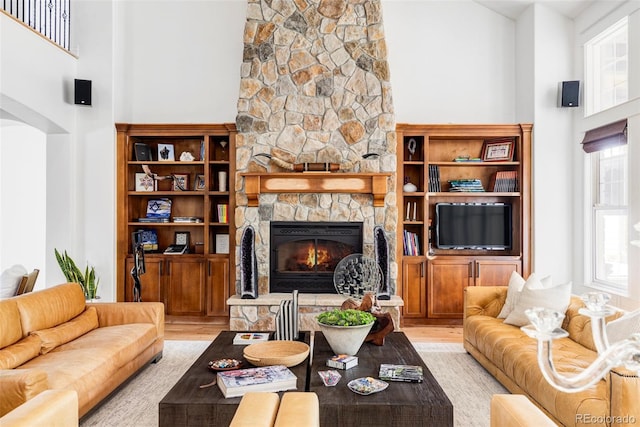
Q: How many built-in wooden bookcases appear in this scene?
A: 2